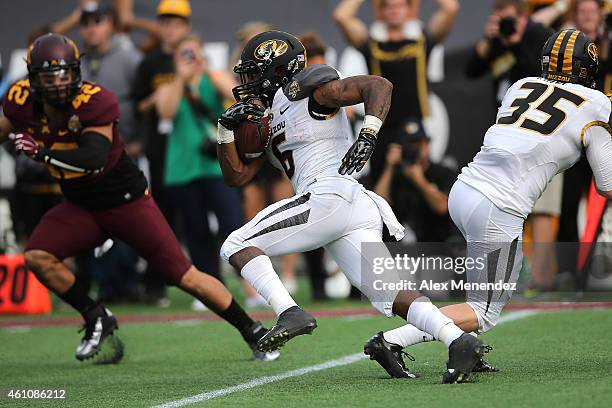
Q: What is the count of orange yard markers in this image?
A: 1